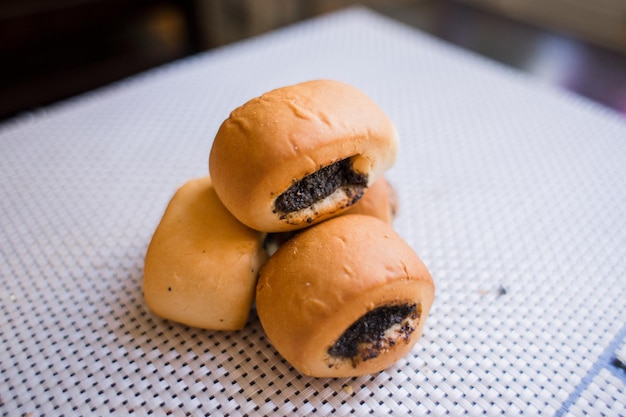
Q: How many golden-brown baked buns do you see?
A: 4